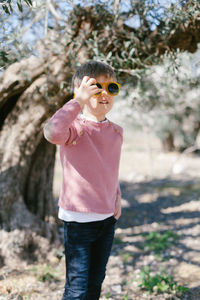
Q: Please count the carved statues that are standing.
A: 0